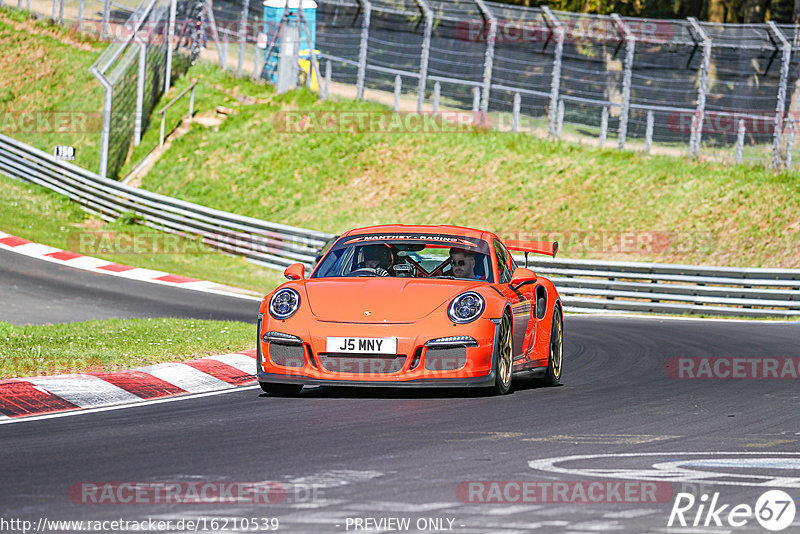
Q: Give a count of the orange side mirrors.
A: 2